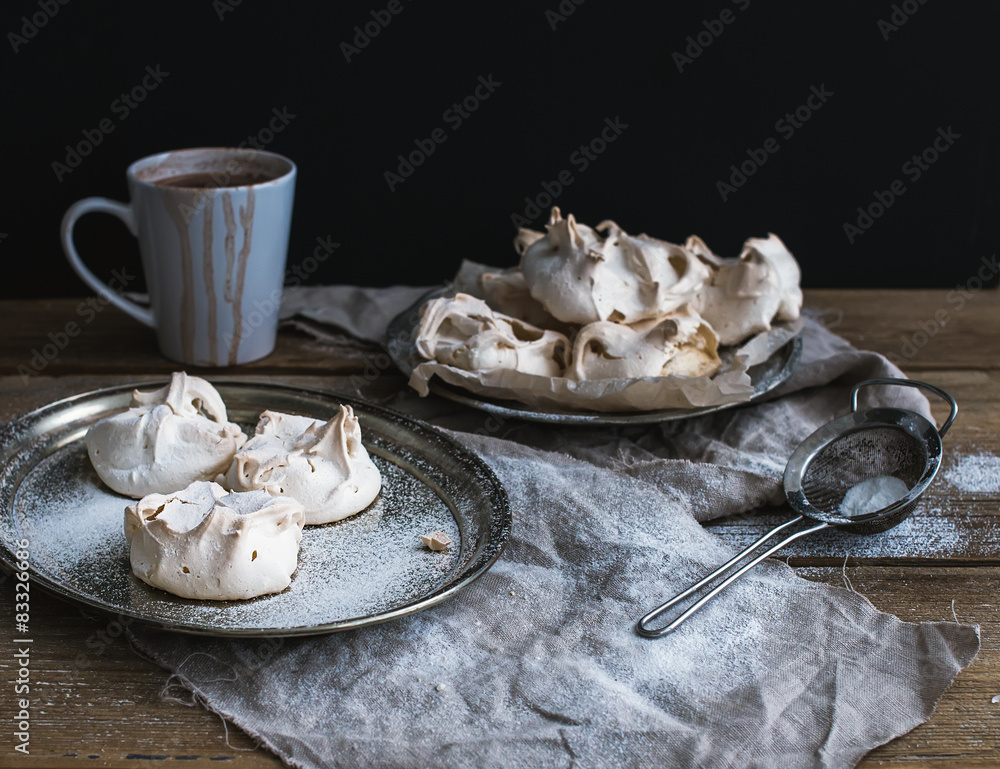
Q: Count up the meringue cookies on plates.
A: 8